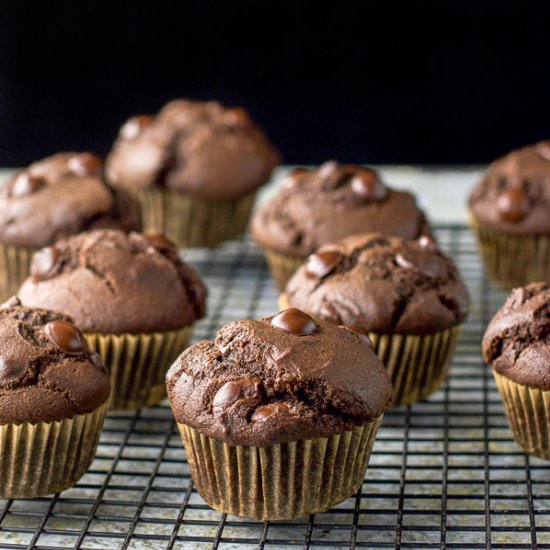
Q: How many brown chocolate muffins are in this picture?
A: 9